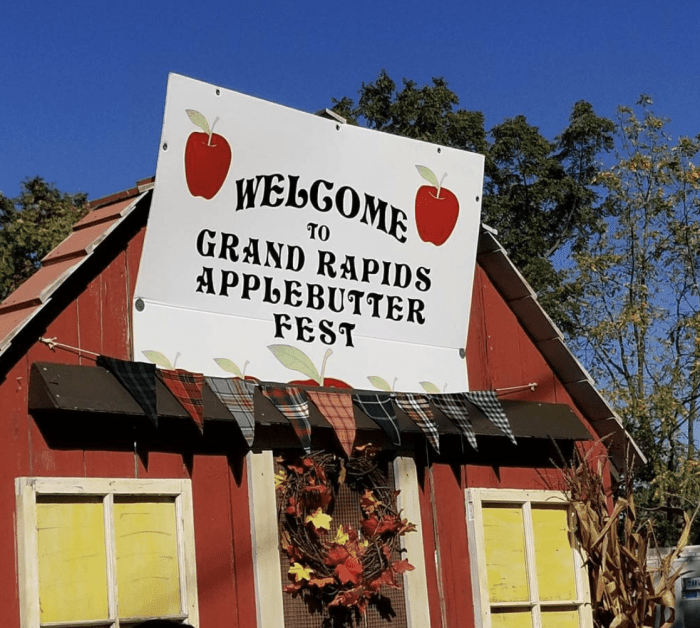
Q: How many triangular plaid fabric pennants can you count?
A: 9